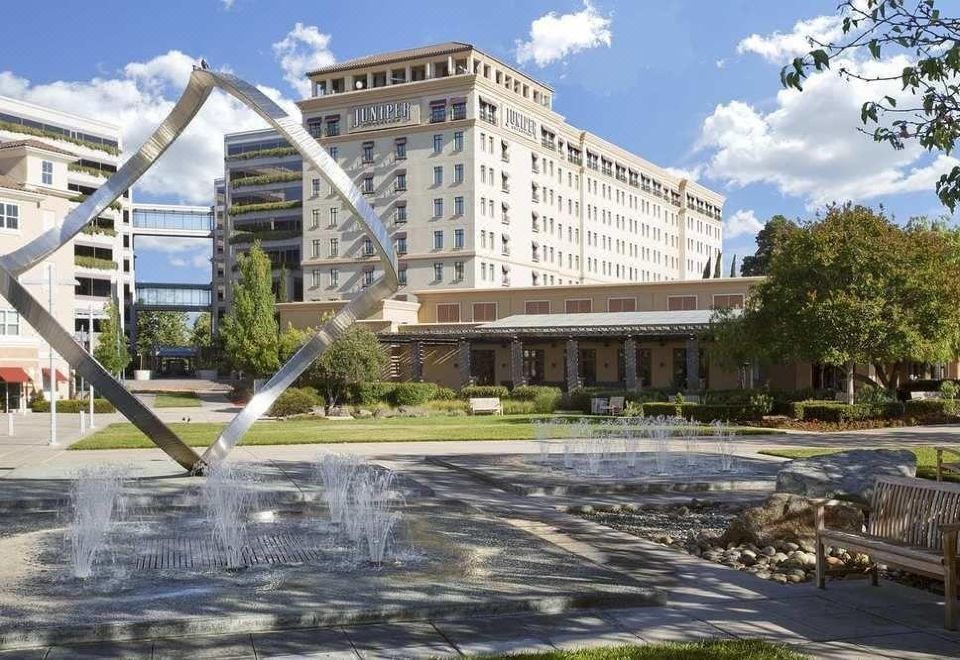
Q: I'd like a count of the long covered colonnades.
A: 1